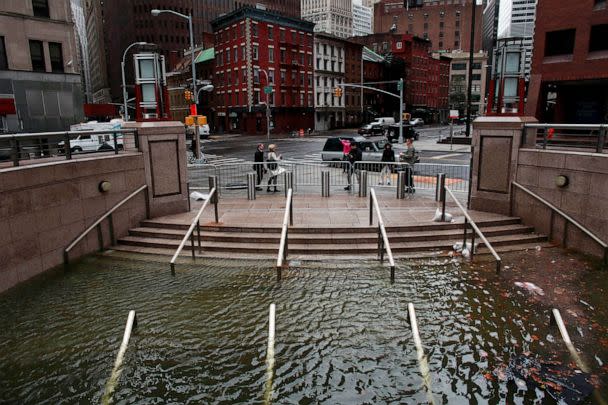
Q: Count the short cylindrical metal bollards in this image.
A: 7